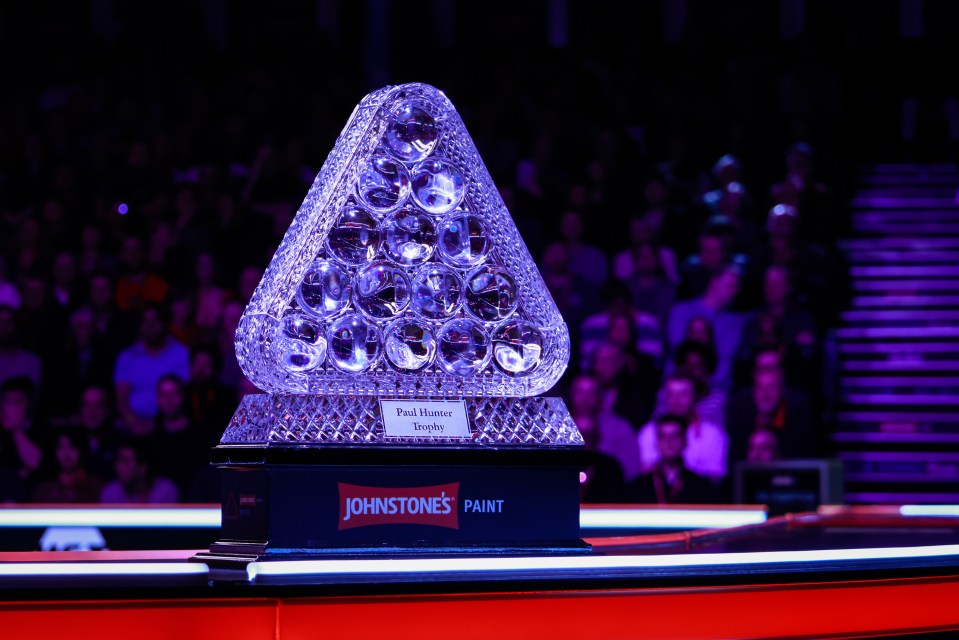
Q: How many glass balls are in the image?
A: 15